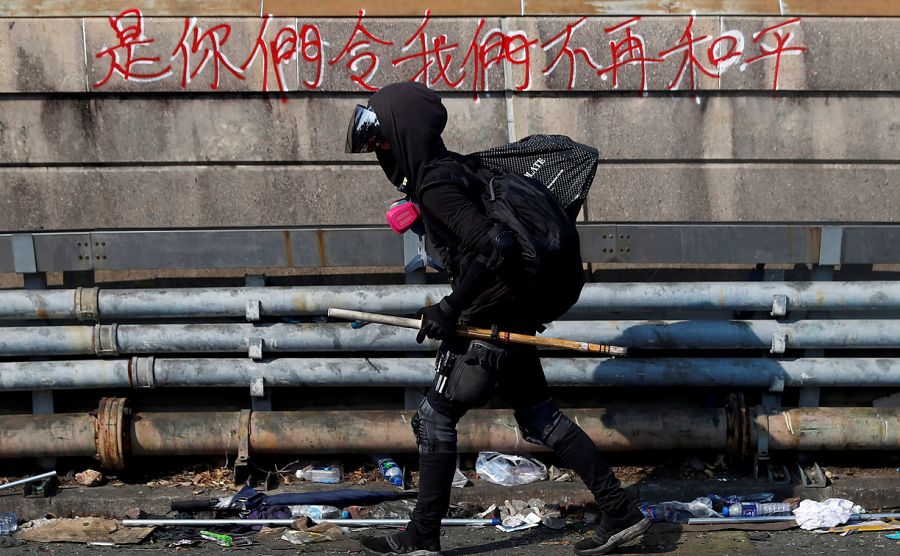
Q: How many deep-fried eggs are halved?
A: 0